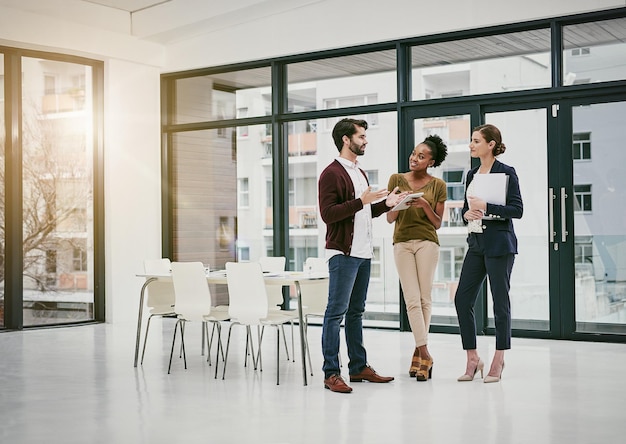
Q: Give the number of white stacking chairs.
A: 5